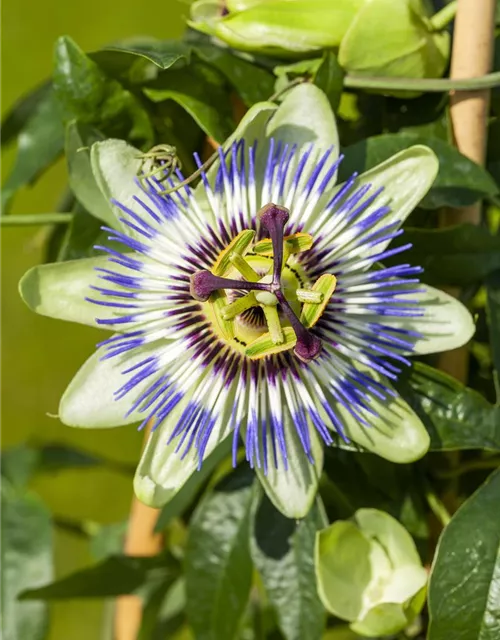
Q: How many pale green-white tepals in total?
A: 10